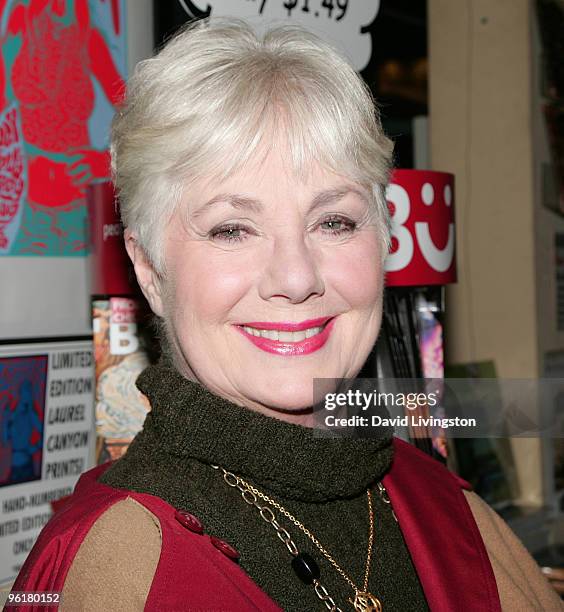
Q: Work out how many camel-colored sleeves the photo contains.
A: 2